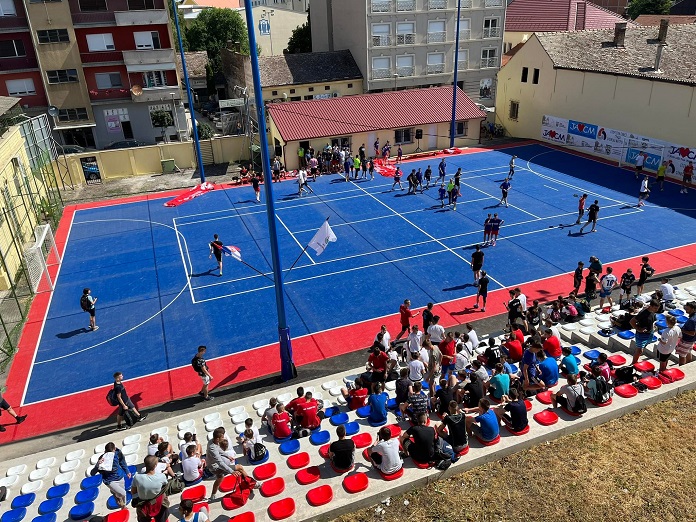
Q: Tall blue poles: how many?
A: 3